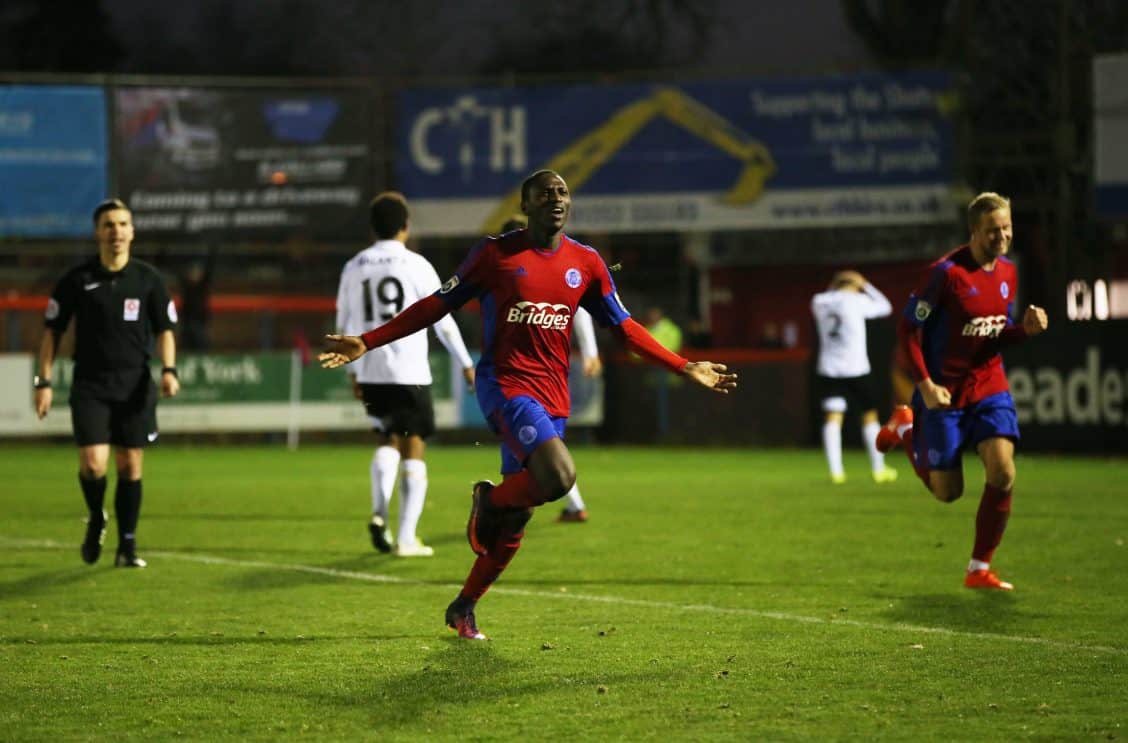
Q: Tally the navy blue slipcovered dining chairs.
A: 0